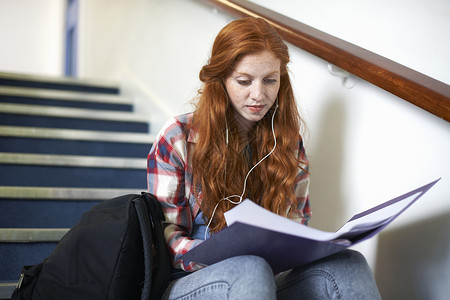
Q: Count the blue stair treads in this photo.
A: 7